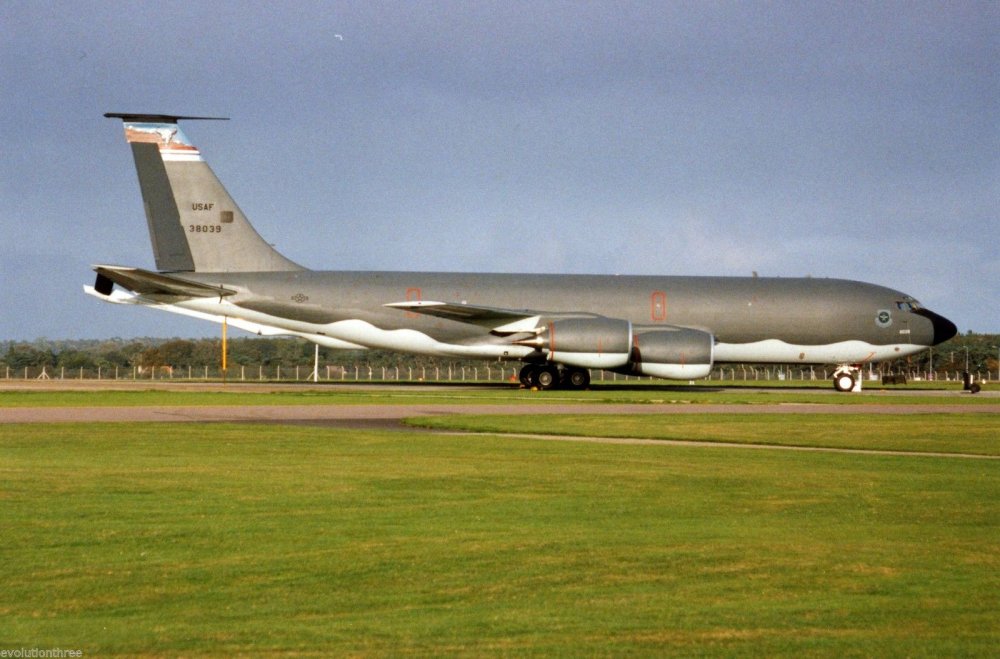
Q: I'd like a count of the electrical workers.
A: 0